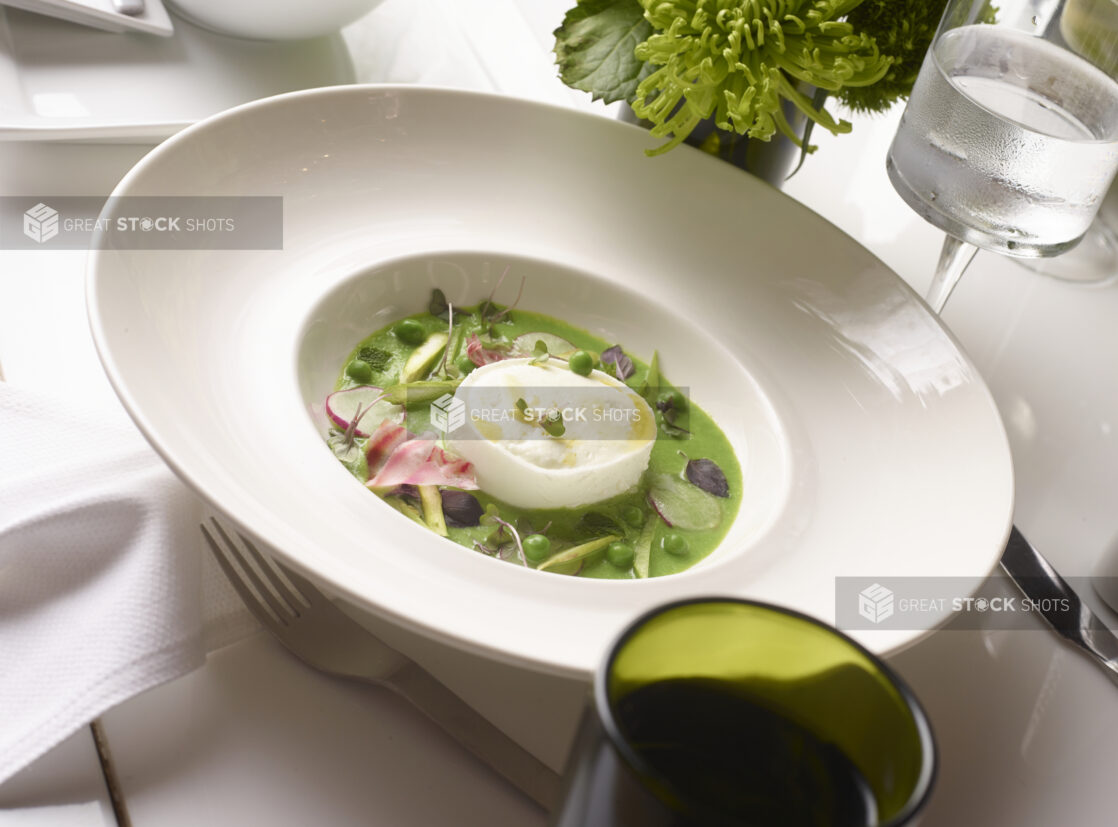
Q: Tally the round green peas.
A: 9